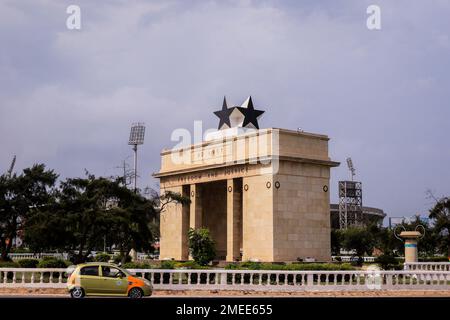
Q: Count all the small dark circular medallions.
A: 6